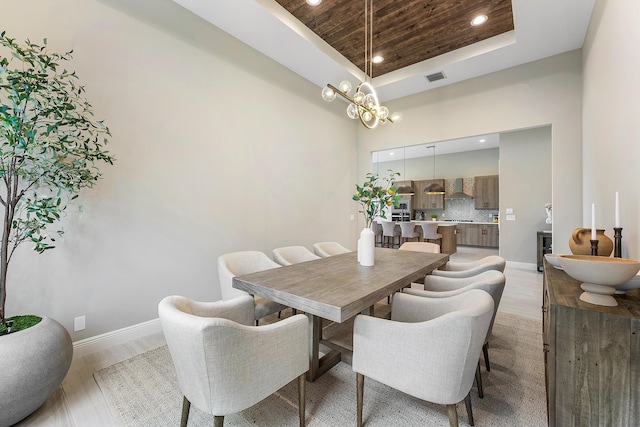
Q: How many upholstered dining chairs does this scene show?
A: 8